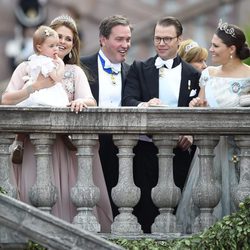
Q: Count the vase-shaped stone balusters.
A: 7